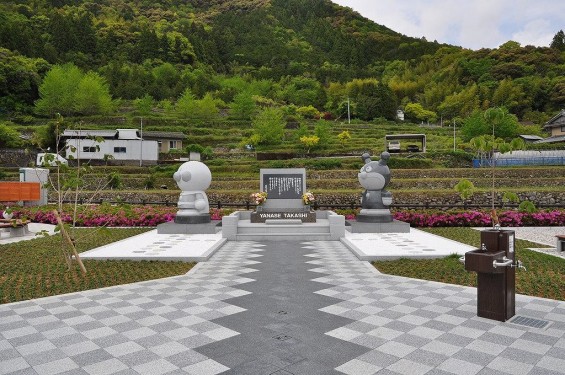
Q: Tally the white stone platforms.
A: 2